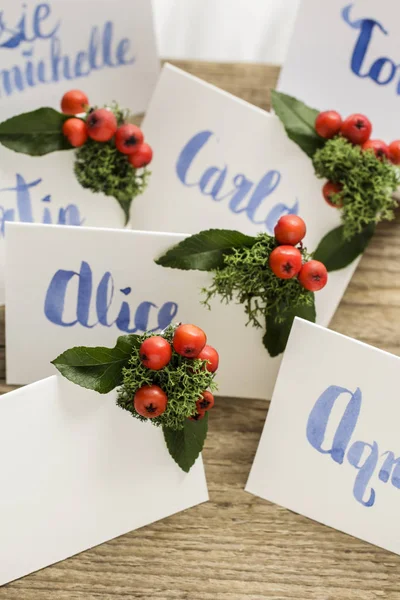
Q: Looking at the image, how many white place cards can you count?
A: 7